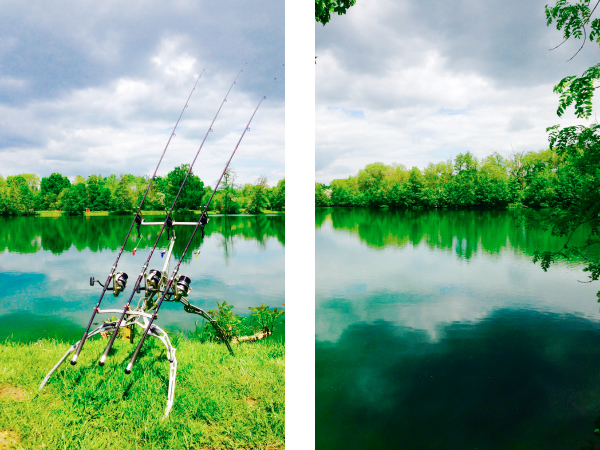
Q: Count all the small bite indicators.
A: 3